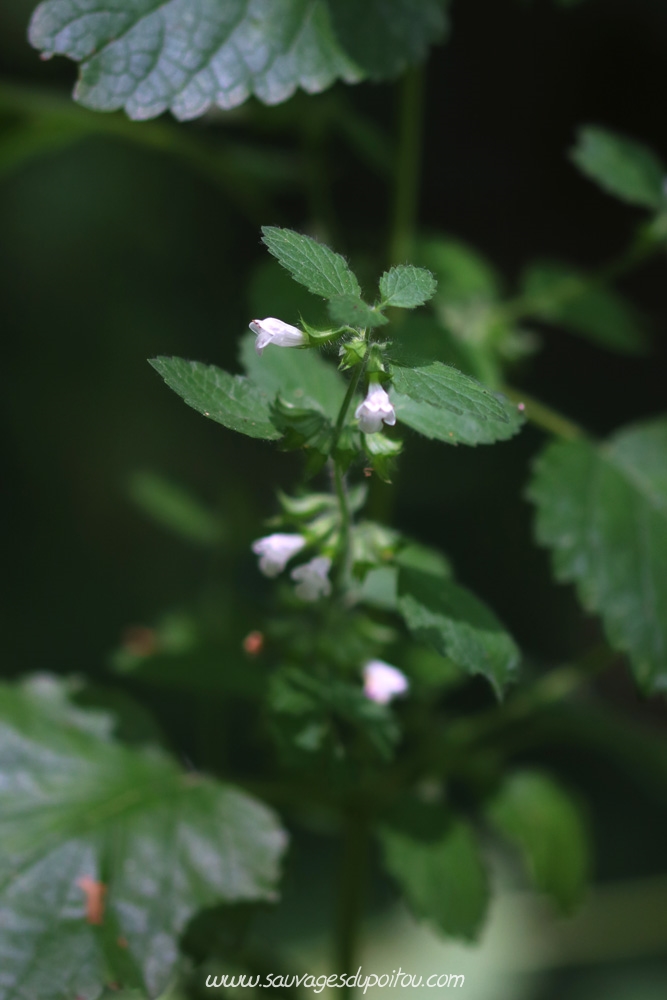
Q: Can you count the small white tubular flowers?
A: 5